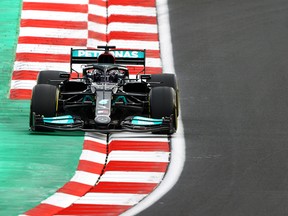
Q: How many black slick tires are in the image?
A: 4